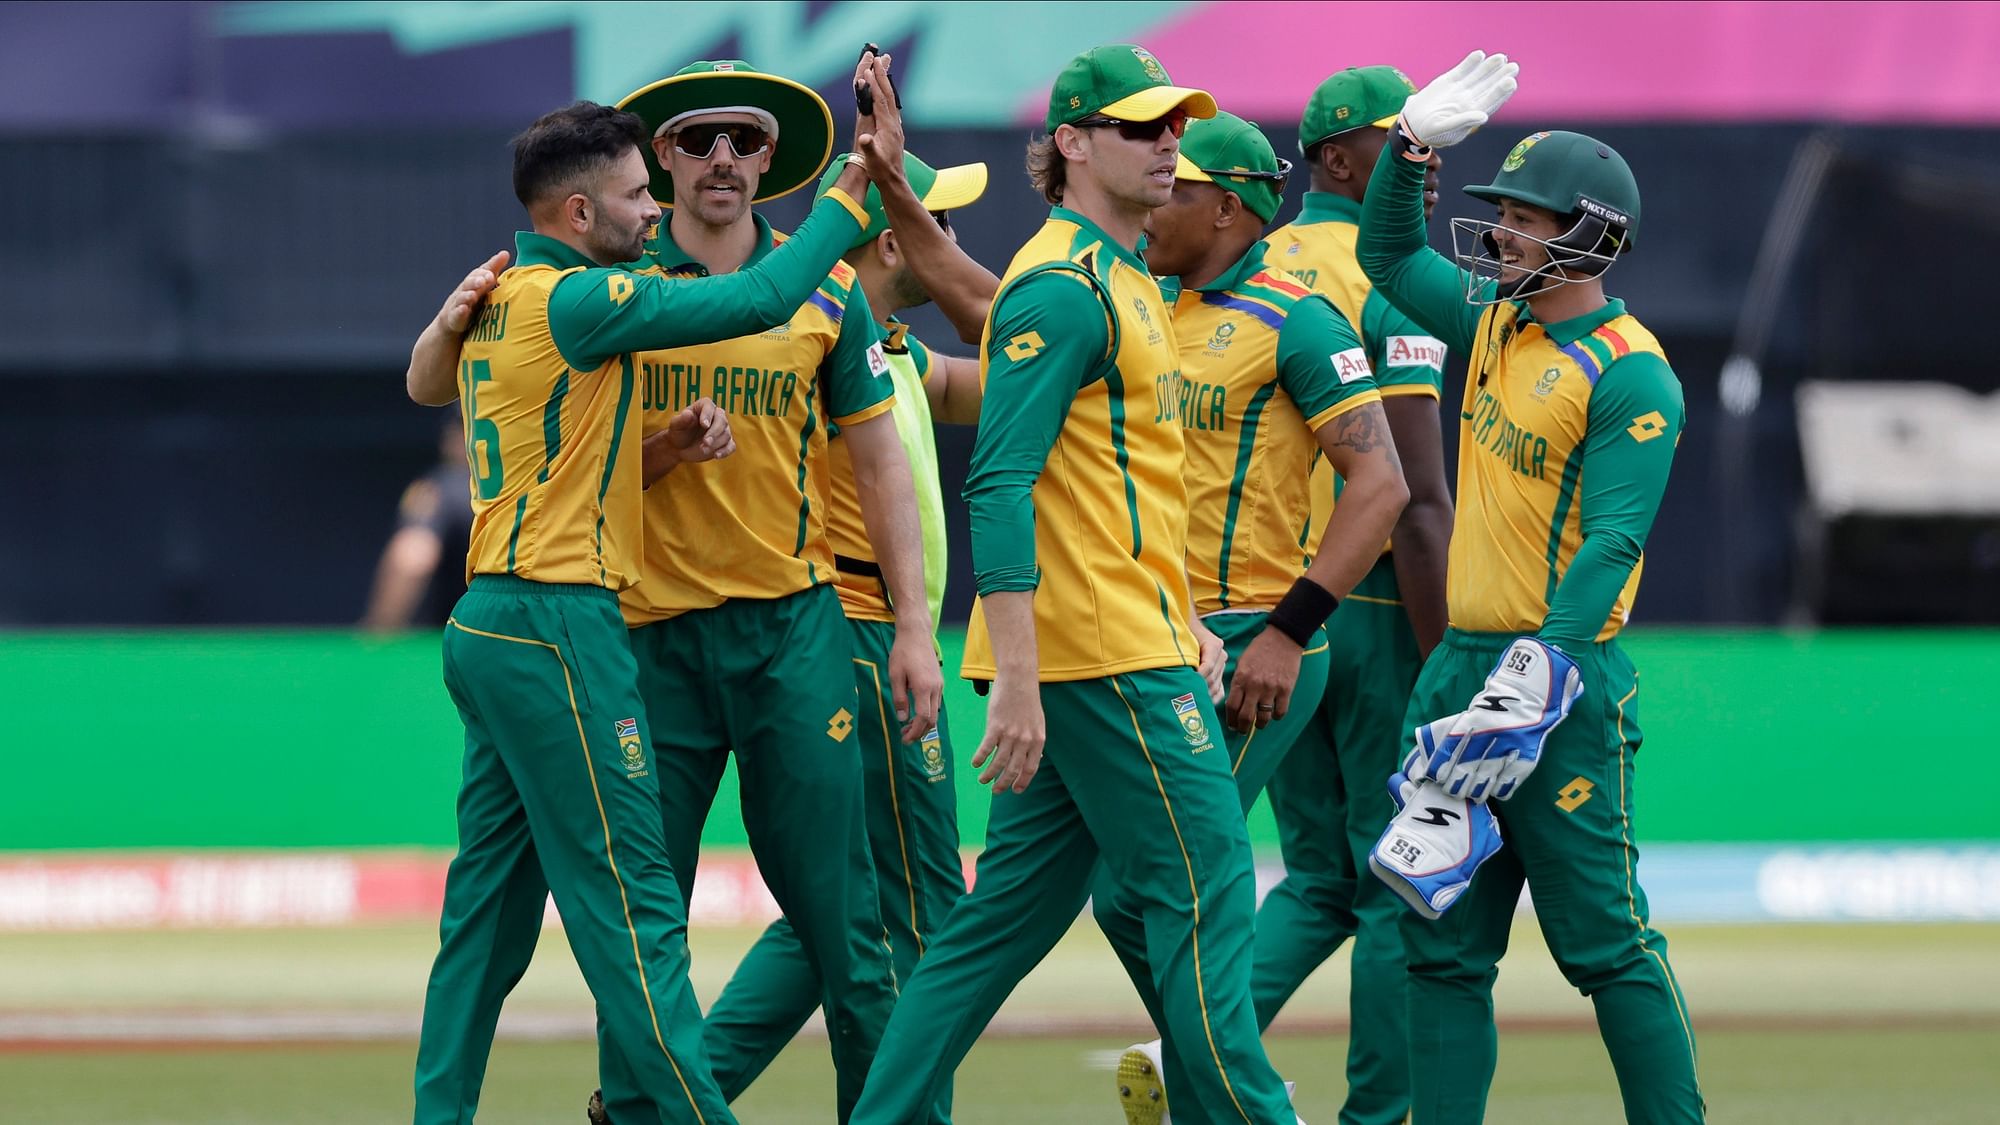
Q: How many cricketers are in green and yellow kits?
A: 7